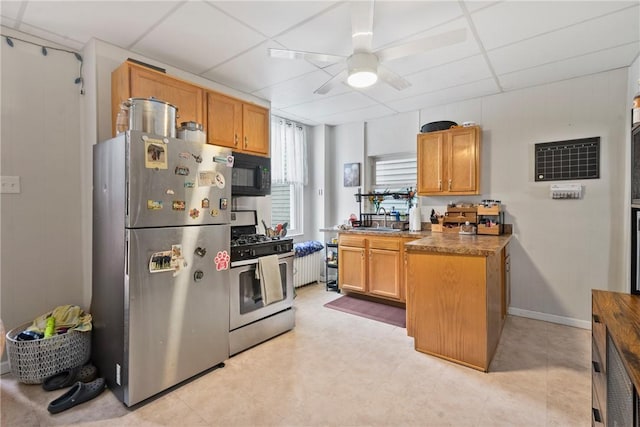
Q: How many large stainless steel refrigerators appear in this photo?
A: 1